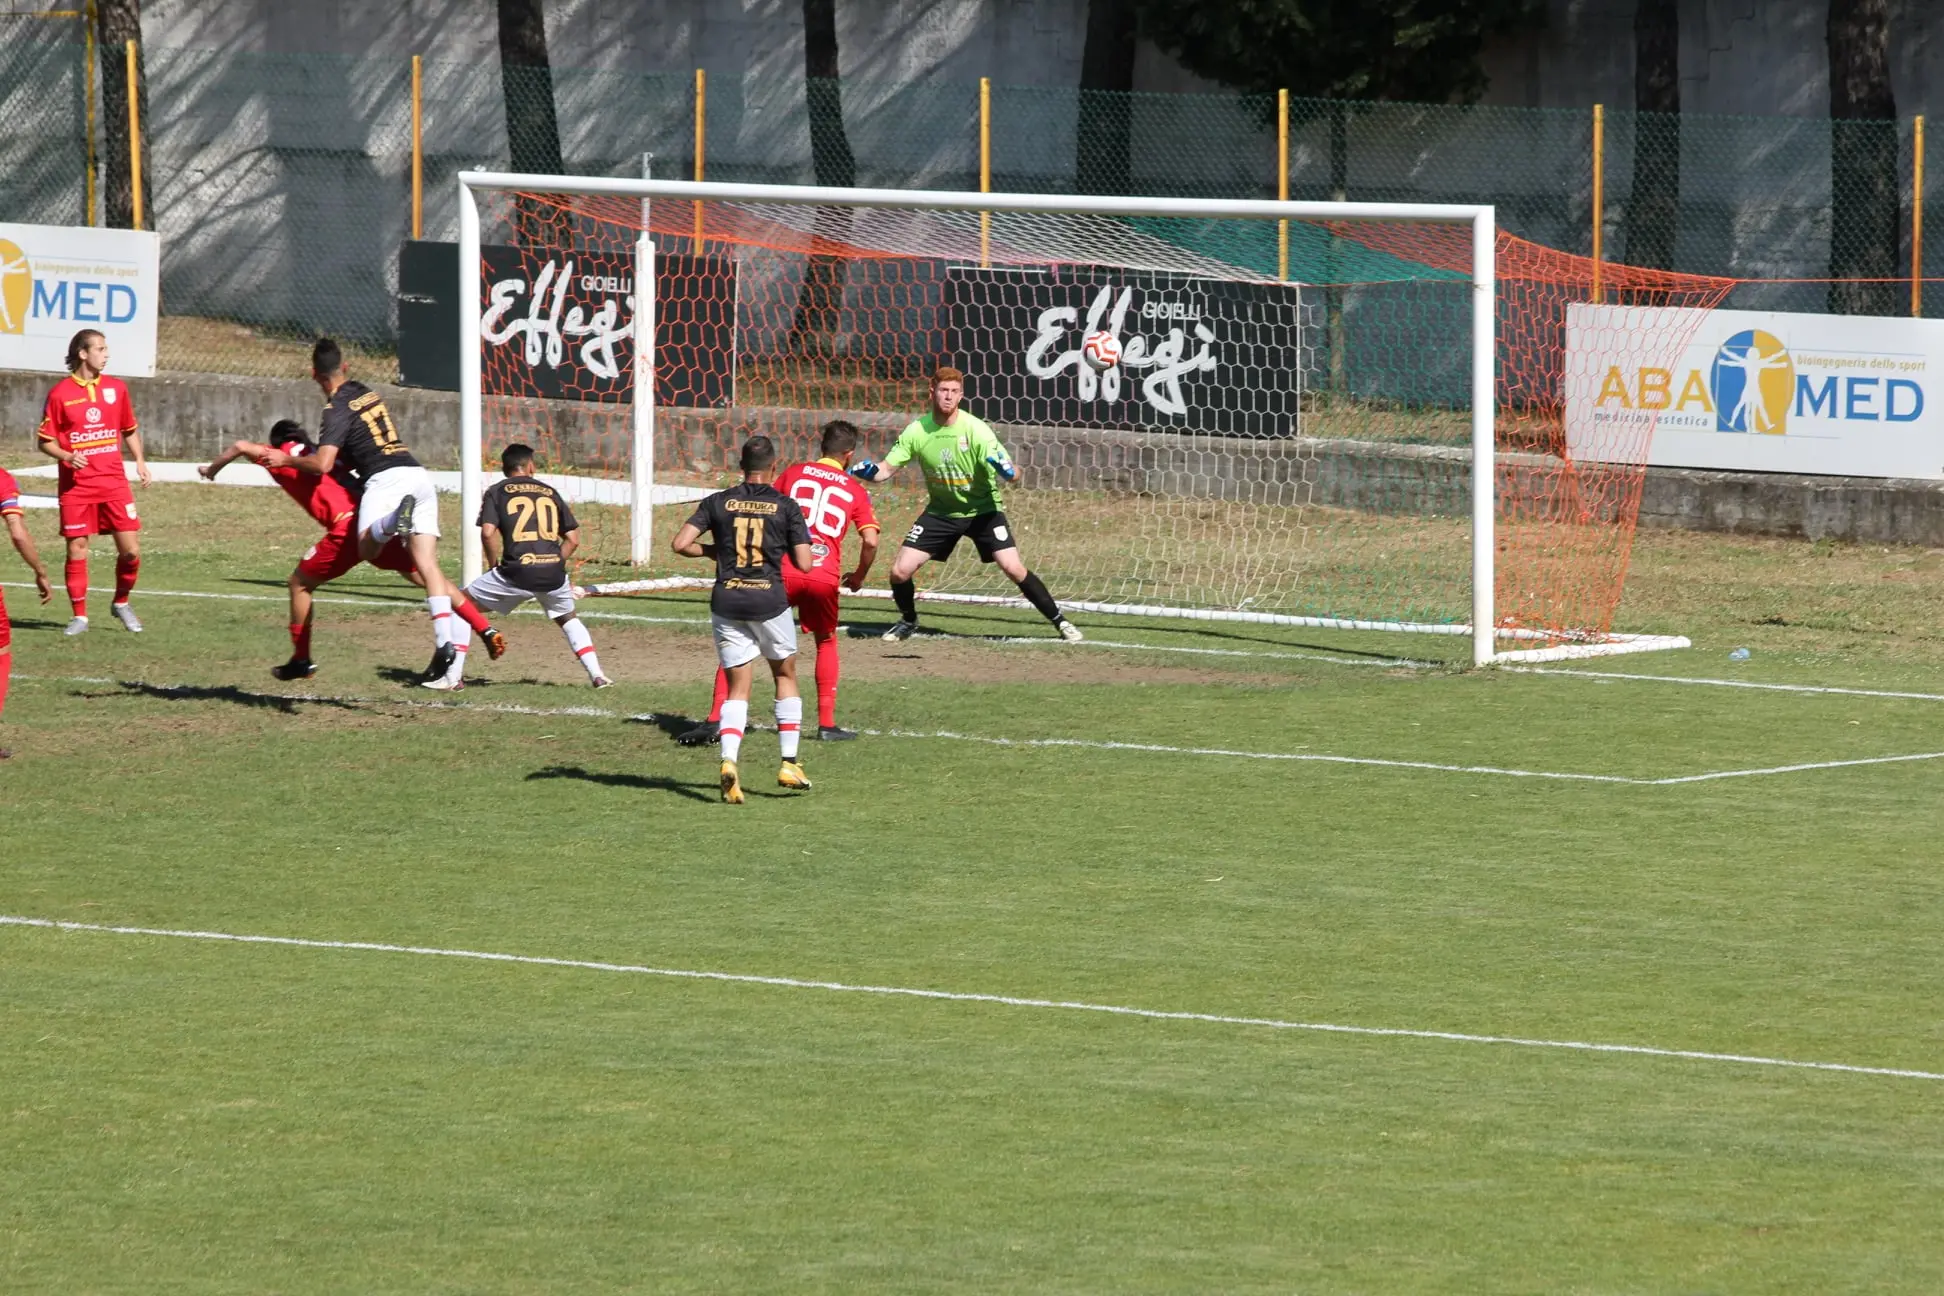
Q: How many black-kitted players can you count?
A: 3